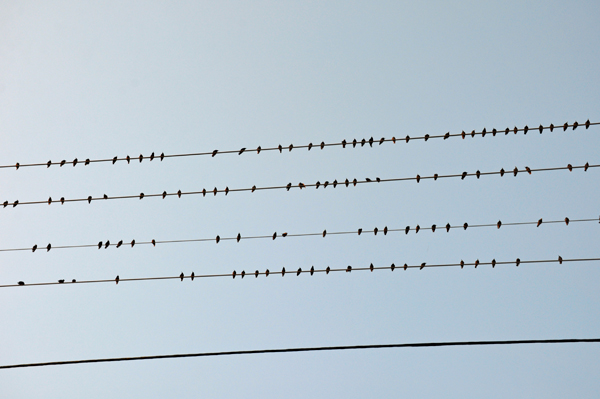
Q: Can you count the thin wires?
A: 4